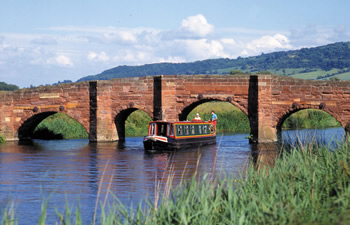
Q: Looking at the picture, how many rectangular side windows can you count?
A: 5